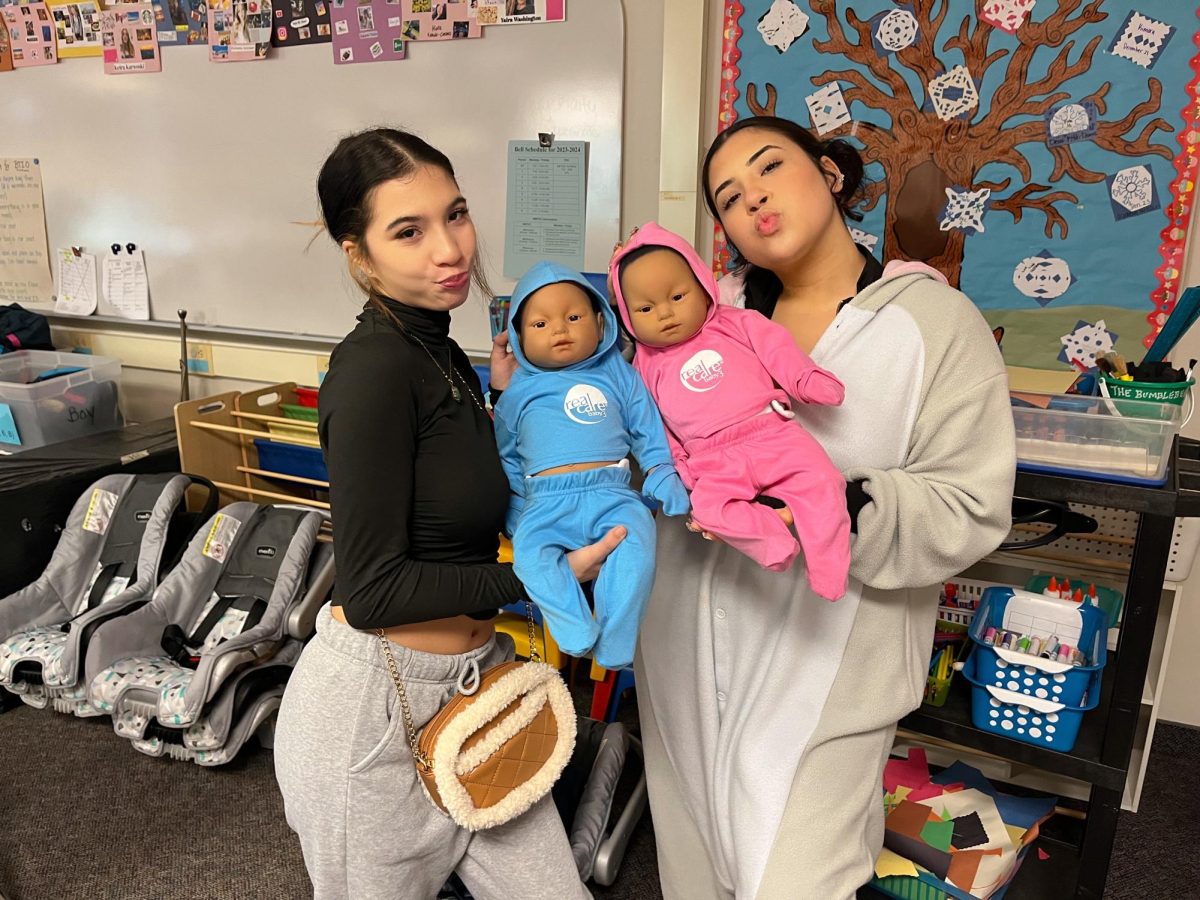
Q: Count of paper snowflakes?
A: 12